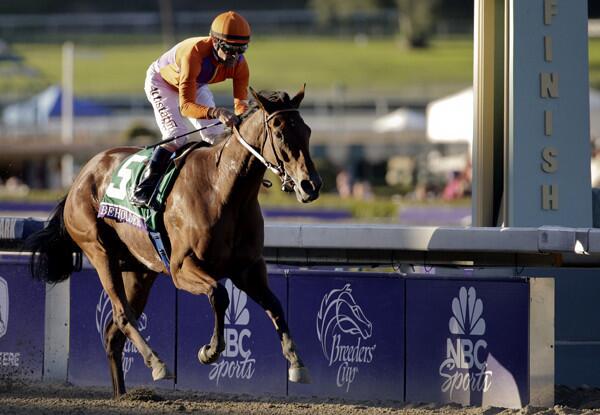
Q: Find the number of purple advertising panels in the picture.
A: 5